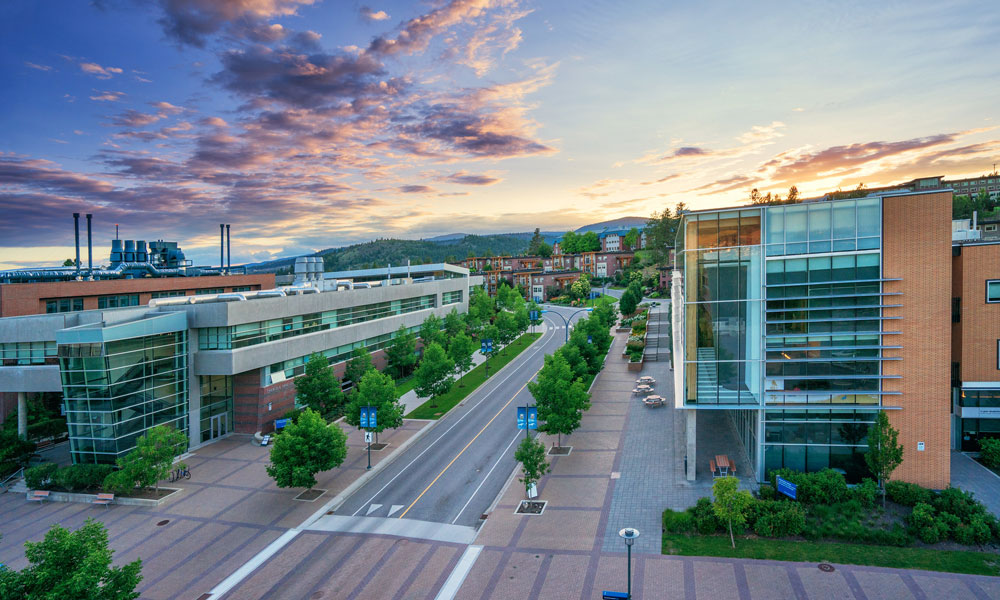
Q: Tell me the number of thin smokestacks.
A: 4